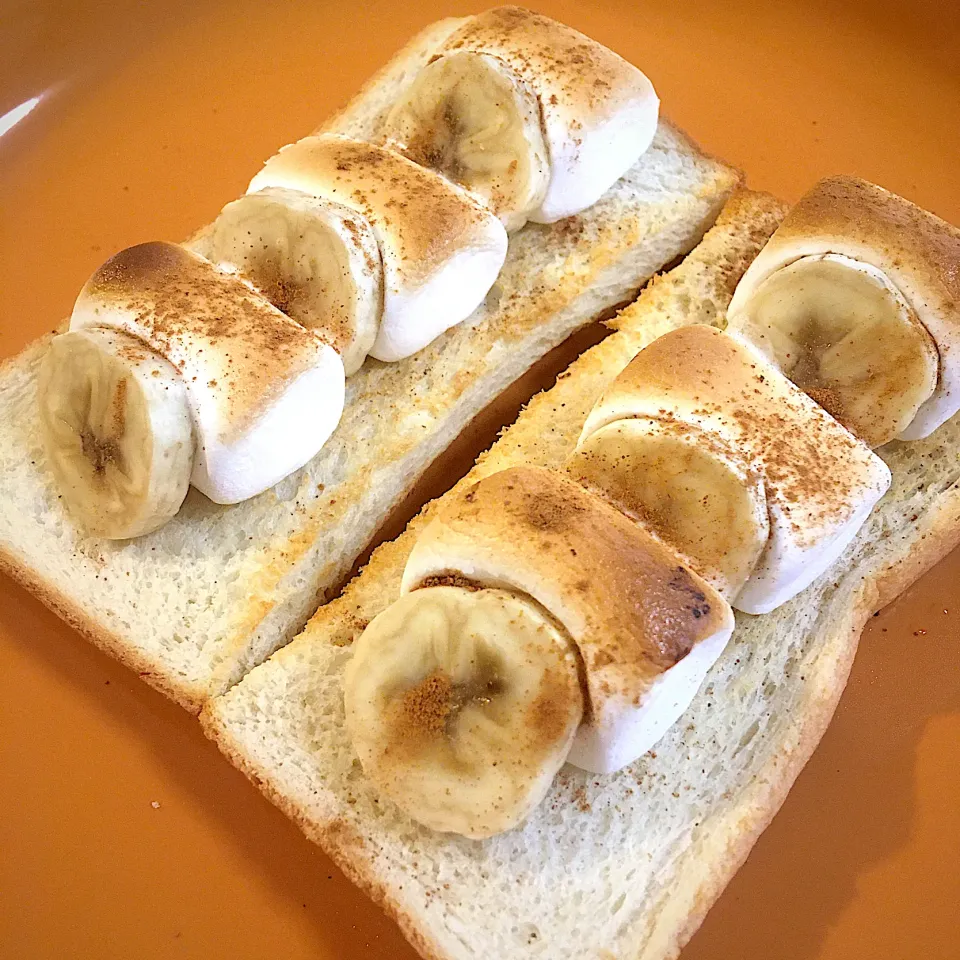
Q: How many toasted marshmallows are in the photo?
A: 6